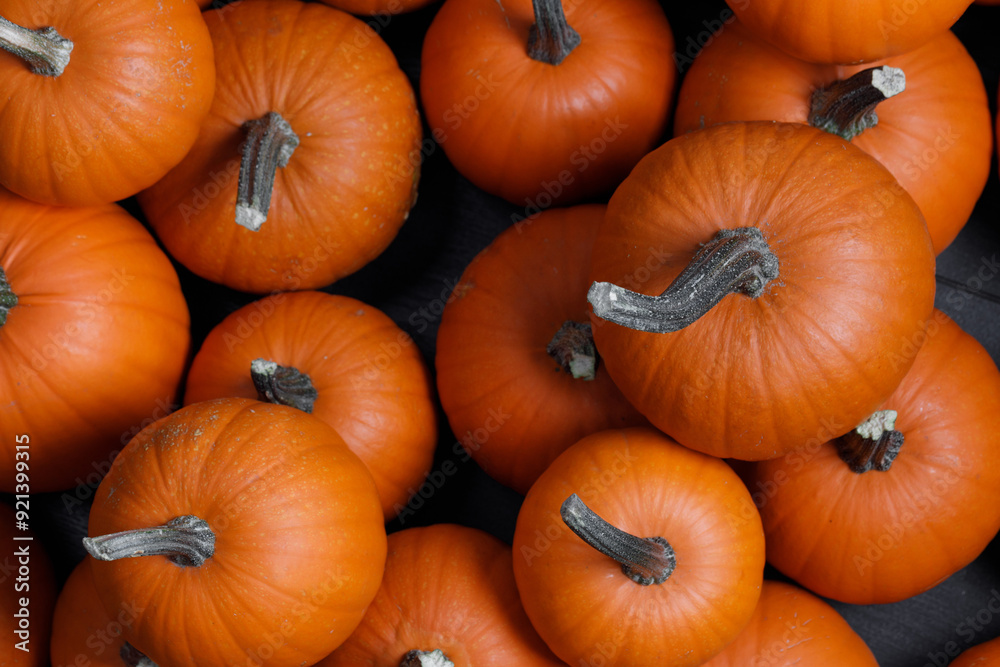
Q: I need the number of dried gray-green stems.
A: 13